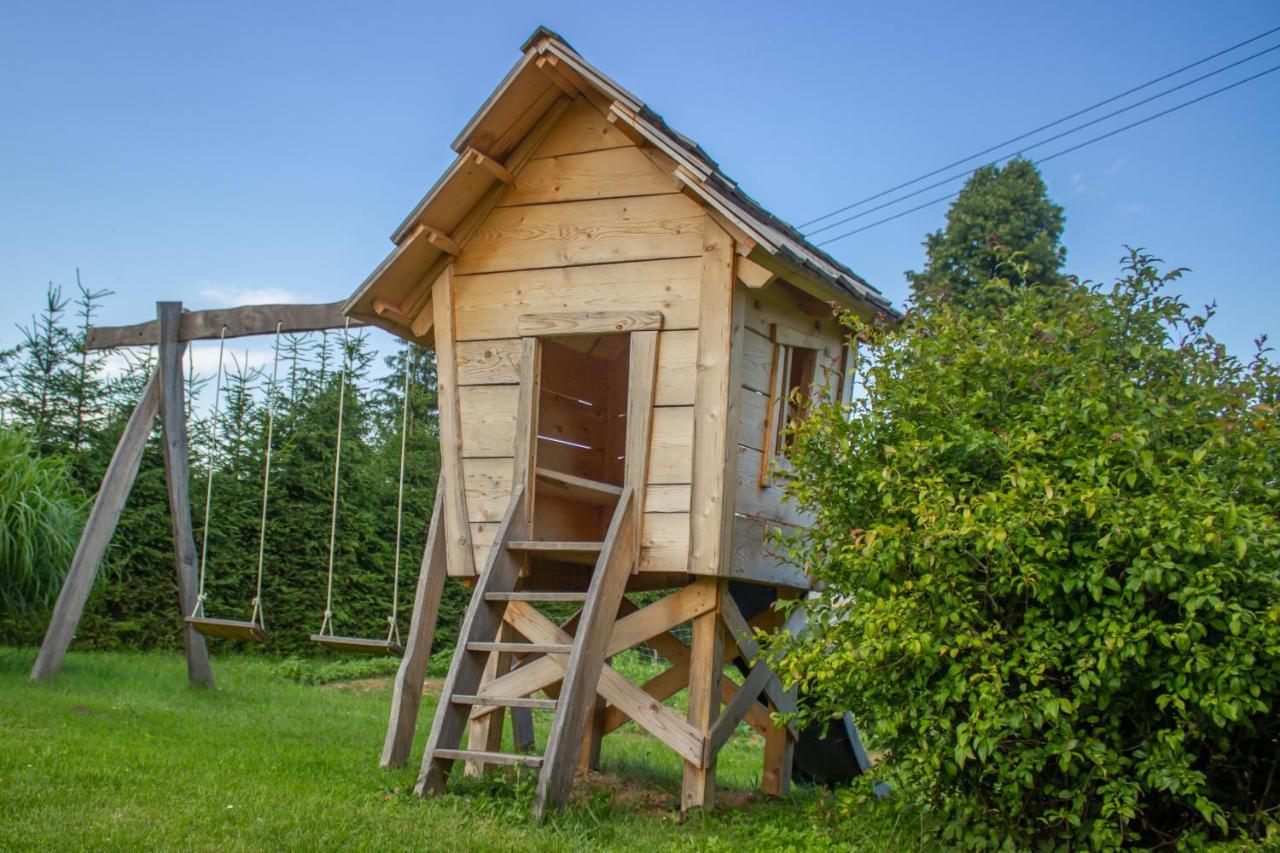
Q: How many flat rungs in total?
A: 5